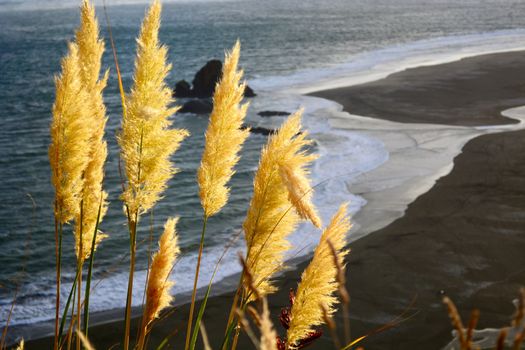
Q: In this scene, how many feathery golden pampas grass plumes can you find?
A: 7